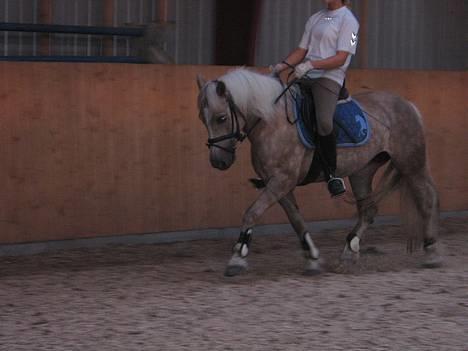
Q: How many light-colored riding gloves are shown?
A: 2